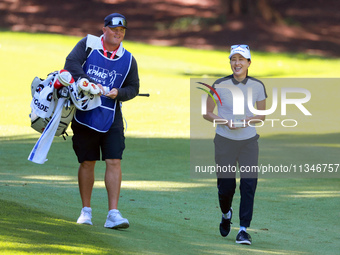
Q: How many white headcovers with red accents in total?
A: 3